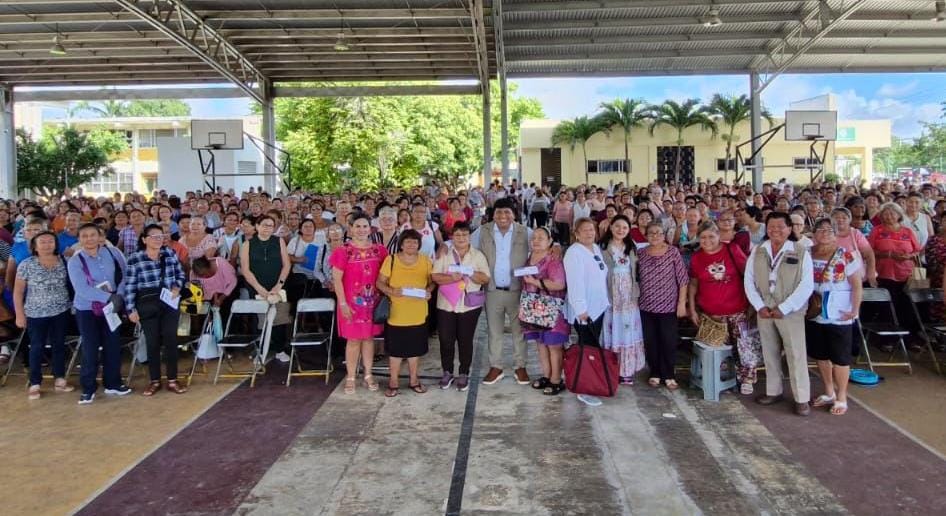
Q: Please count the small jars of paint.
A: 0